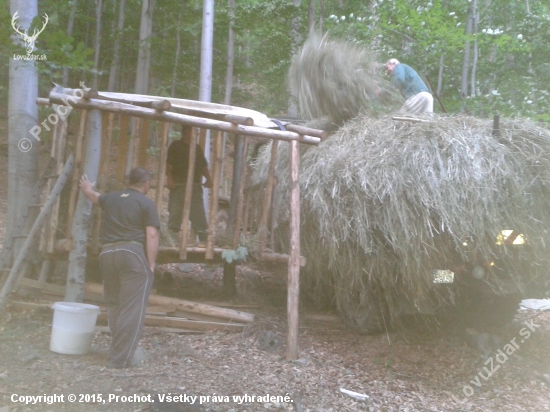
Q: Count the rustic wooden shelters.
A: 1